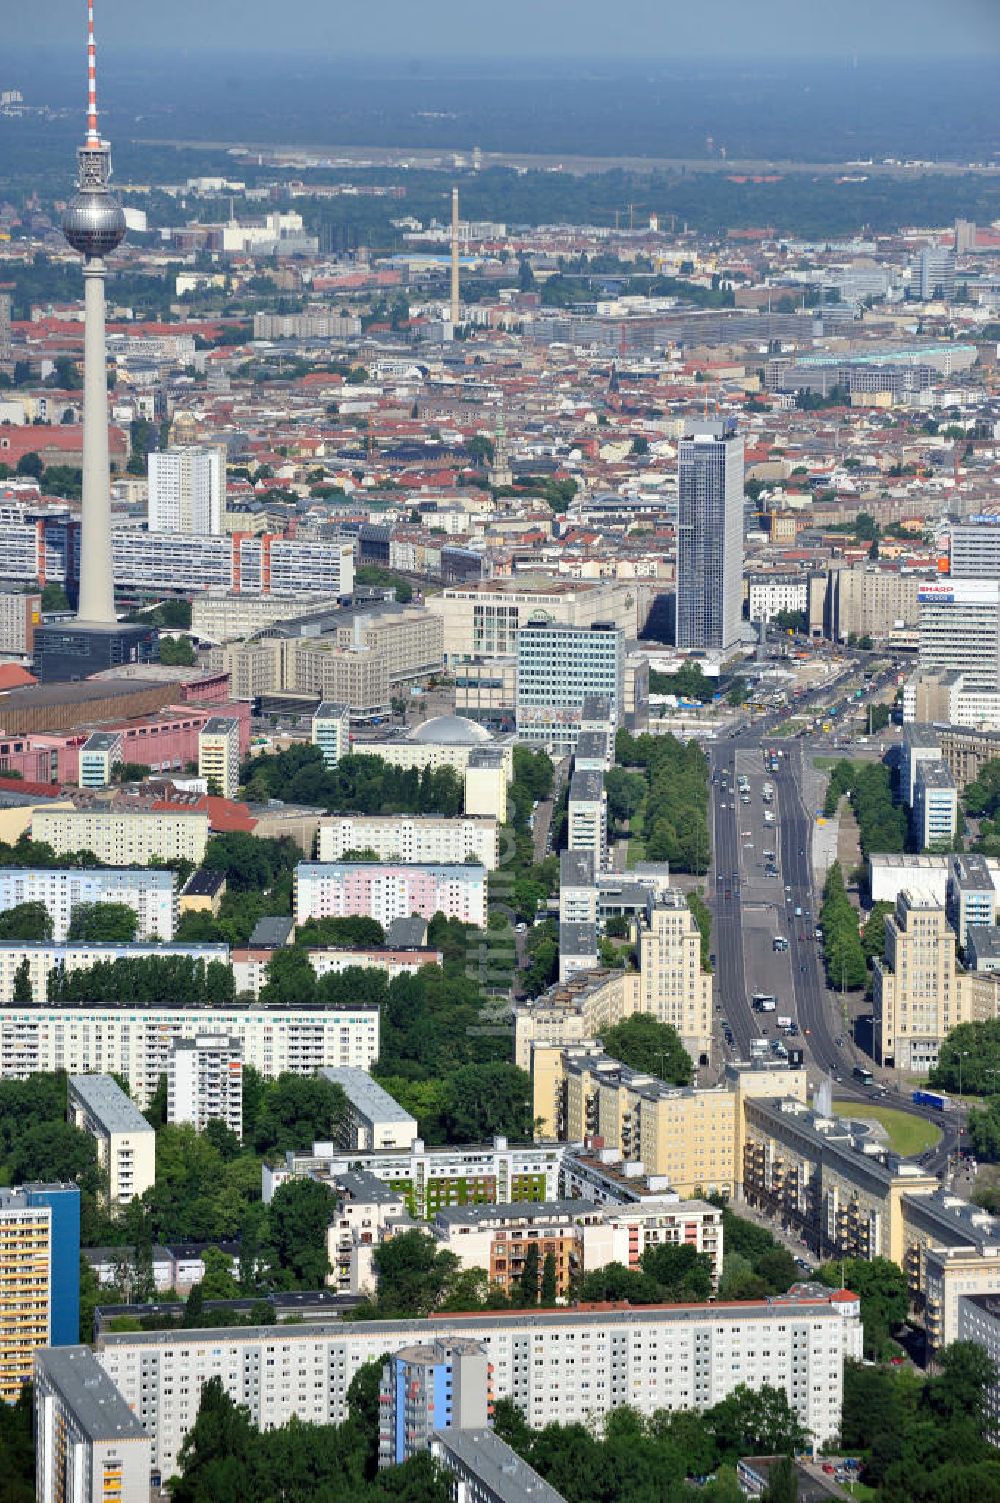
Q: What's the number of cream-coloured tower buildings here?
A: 2